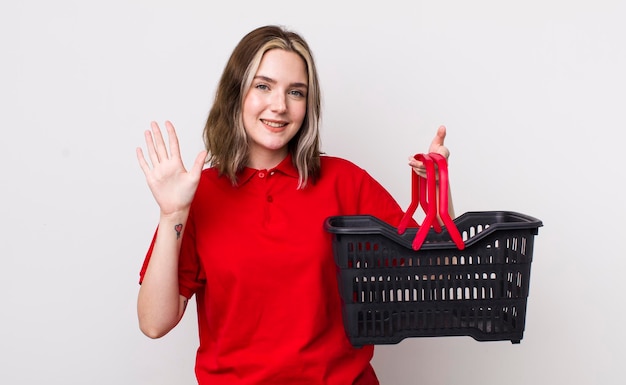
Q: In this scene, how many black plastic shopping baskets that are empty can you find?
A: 1